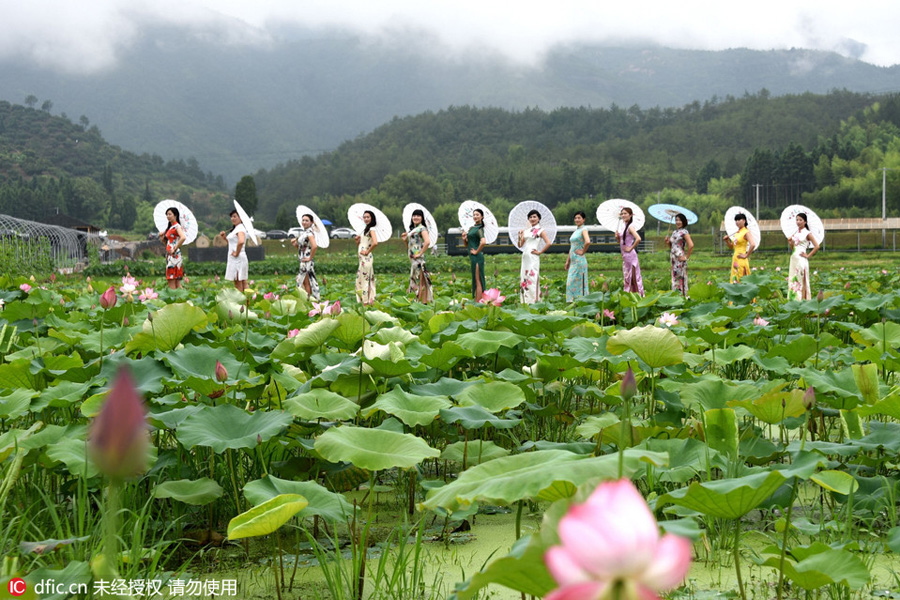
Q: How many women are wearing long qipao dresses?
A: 10